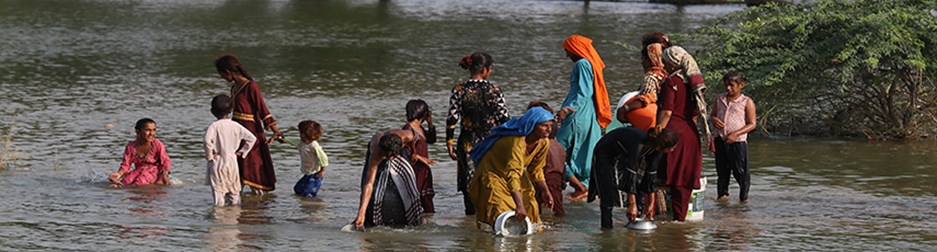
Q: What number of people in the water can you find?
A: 14